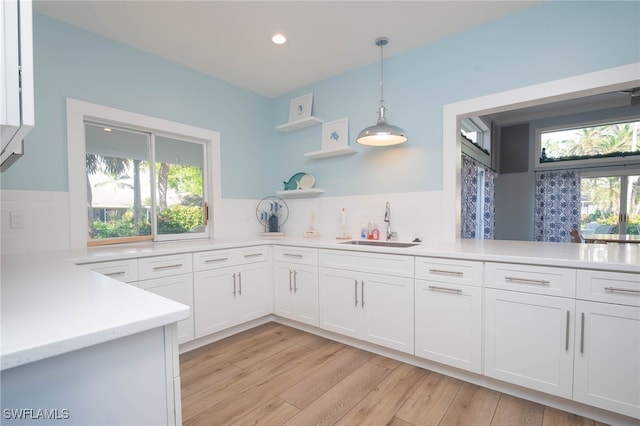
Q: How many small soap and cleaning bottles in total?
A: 3